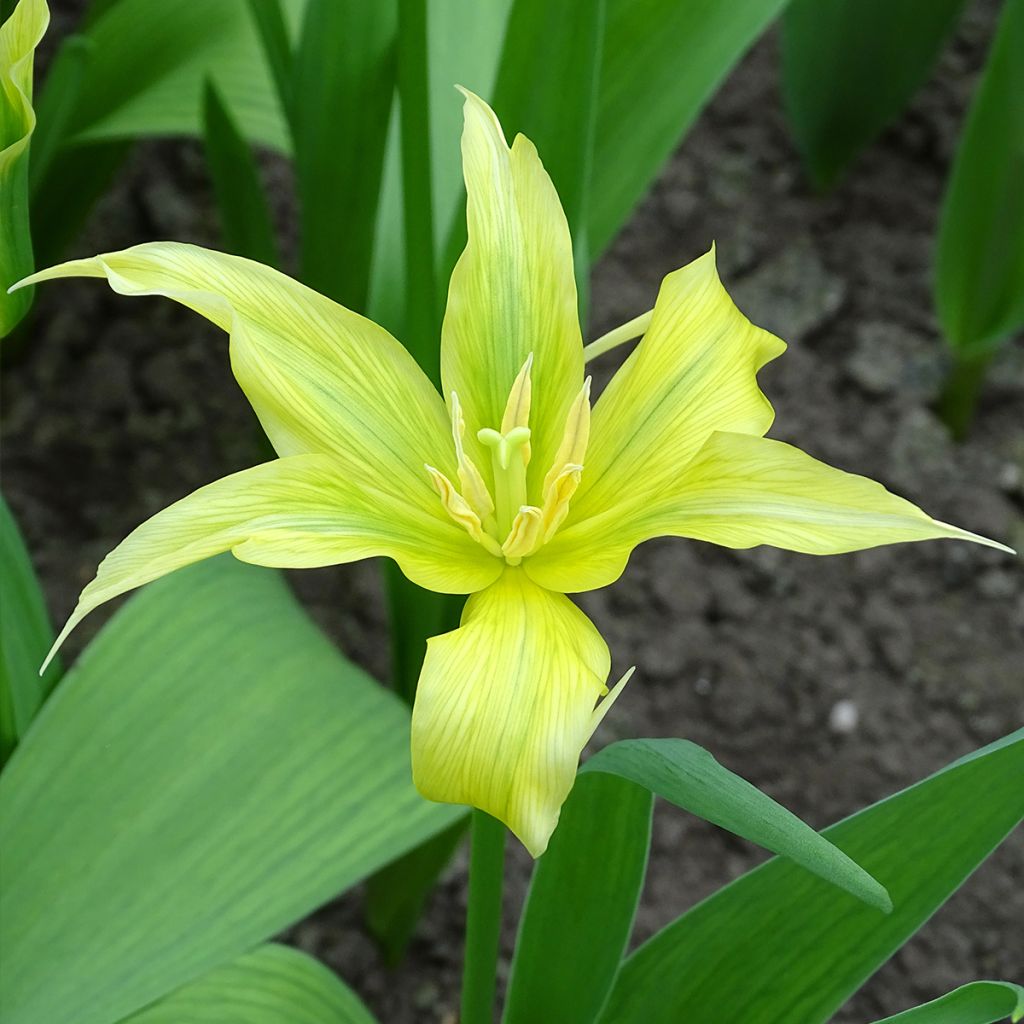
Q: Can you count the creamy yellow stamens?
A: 6